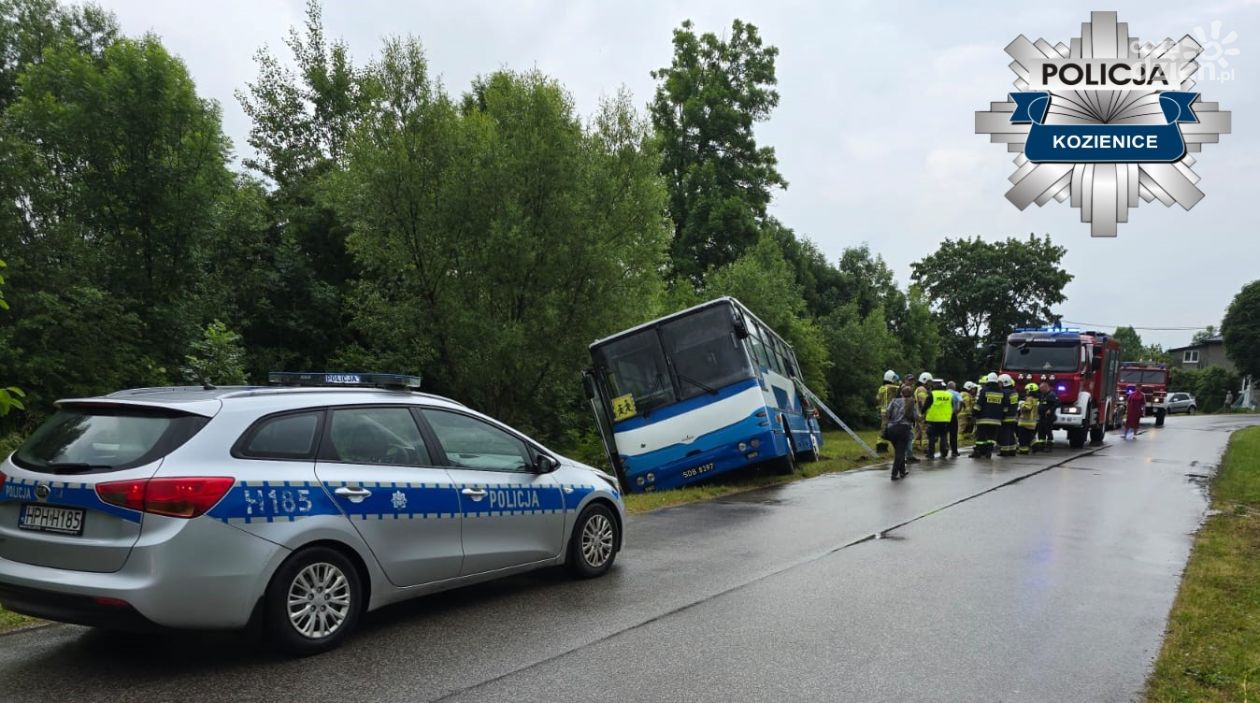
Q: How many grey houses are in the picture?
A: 1